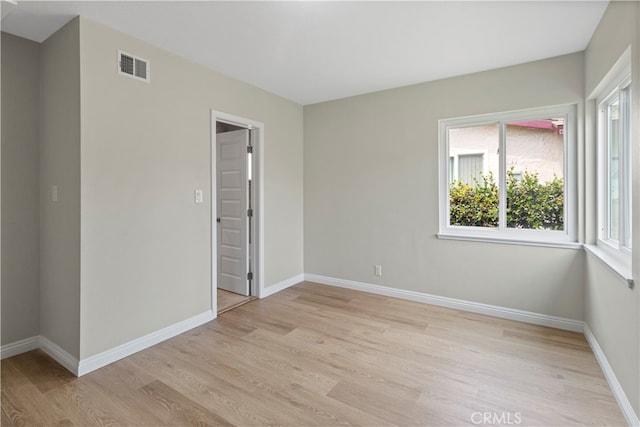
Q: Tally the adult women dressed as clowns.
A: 0